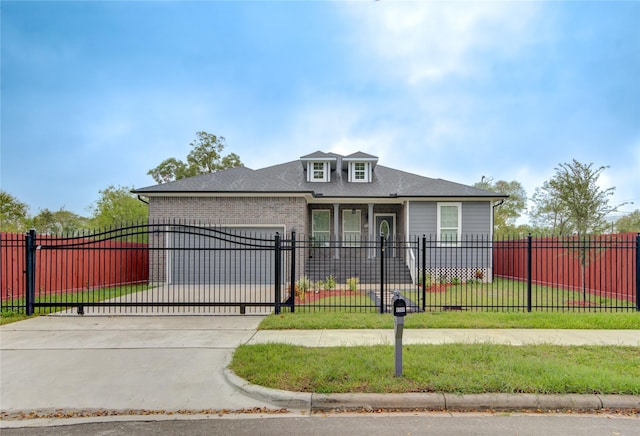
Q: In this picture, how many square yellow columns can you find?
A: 0